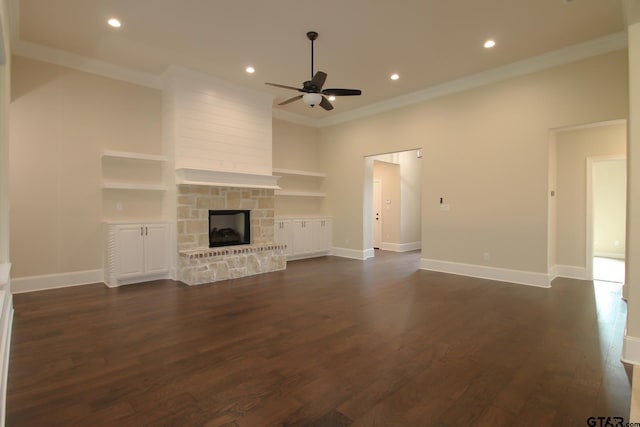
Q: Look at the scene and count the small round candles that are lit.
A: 0